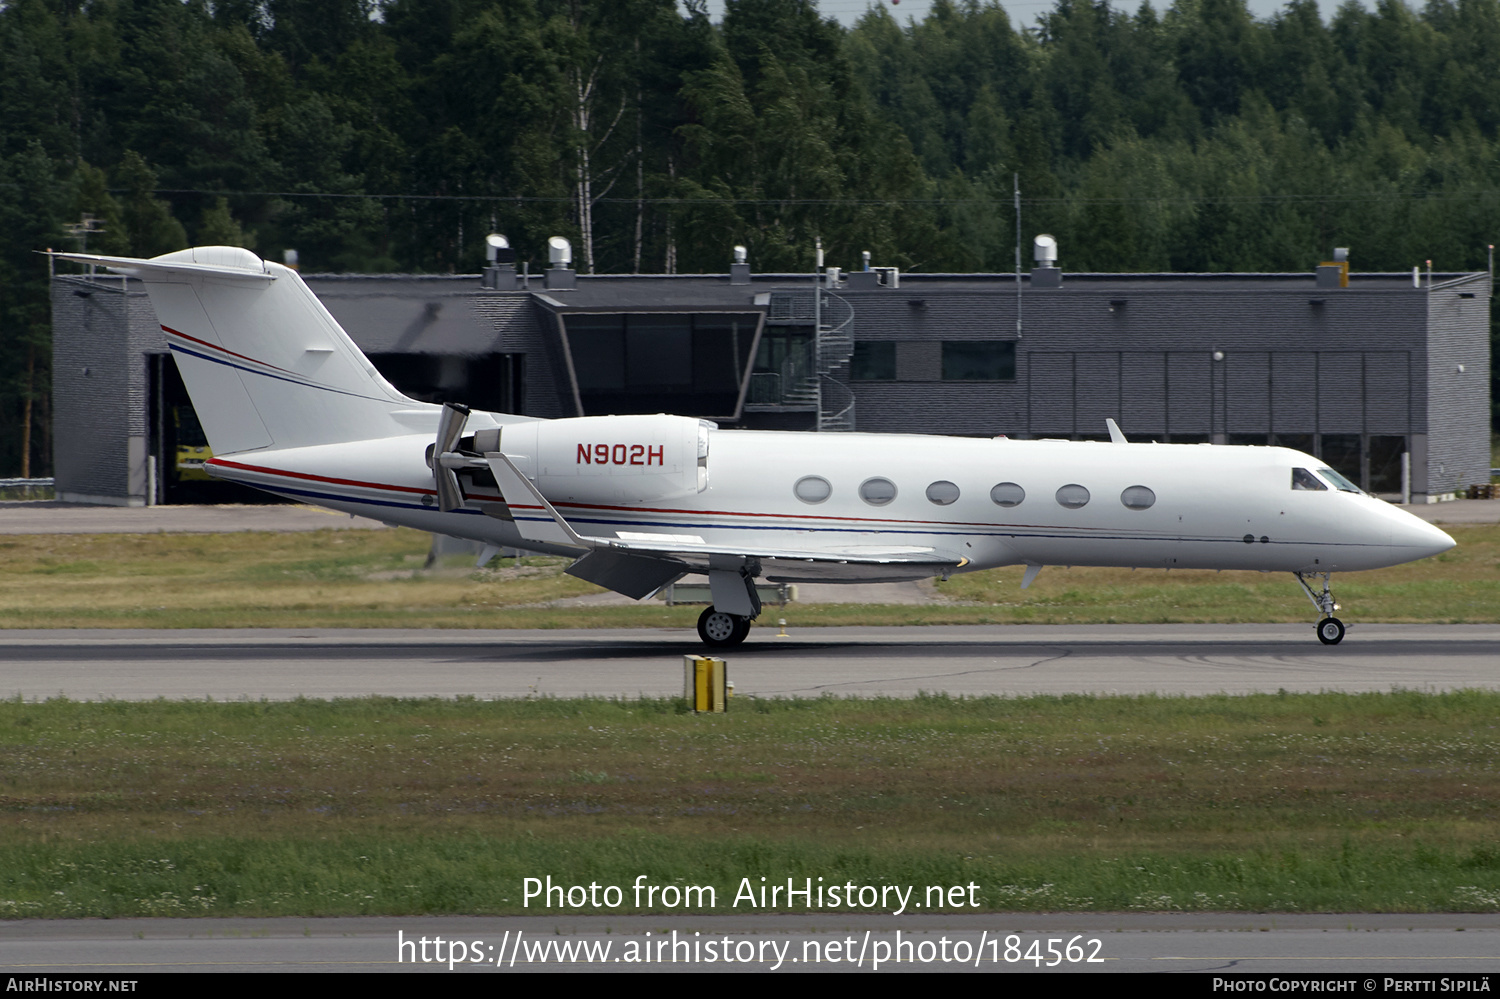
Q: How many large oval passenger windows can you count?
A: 6